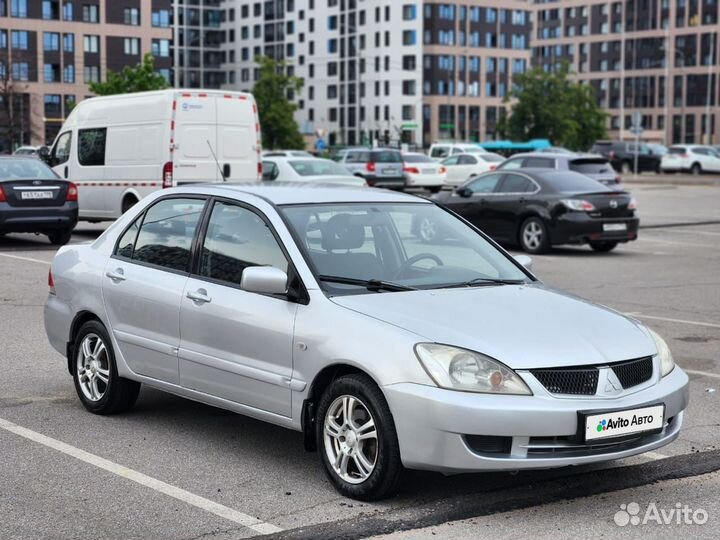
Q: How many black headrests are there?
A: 1